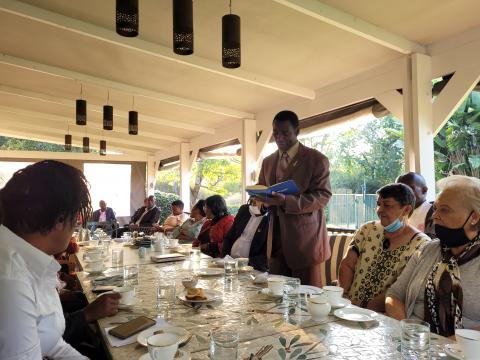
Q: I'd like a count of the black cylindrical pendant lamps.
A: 9